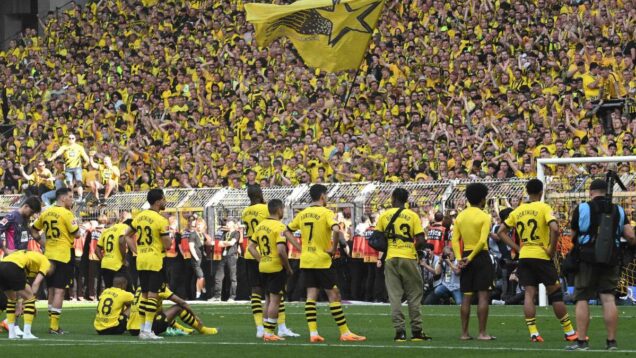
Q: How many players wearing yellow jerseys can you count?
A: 12